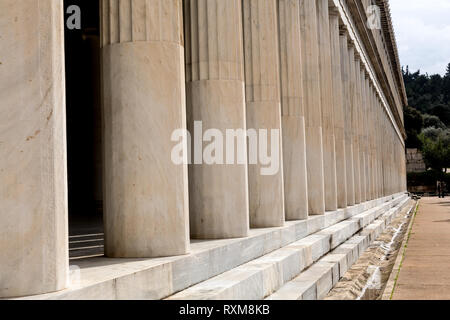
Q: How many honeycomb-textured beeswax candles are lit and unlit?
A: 0